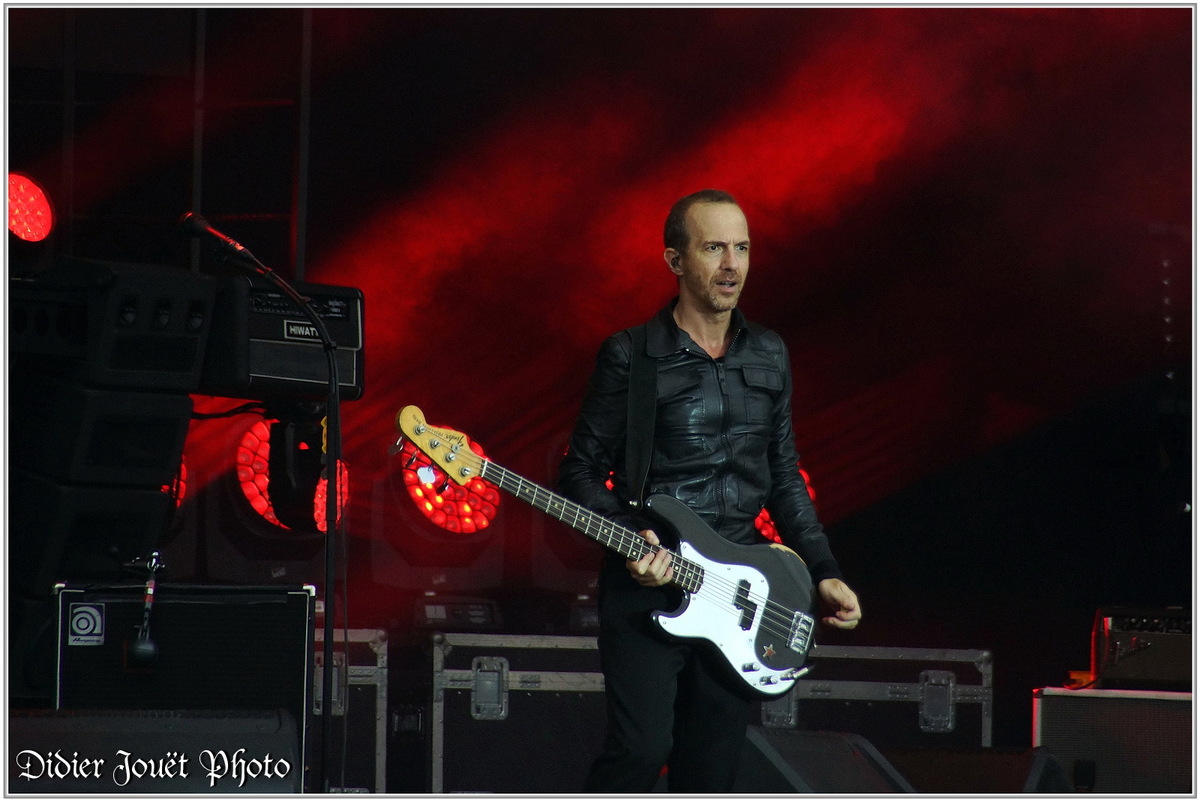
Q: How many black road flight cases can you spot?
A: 3